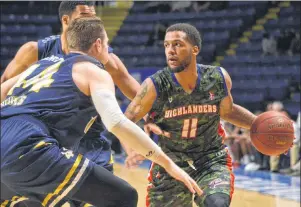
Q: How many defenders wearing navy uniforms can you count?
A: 2